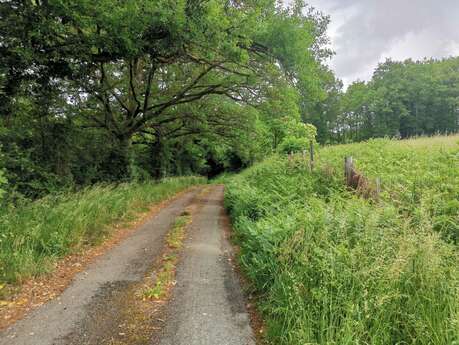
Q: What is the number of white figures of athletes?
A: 0